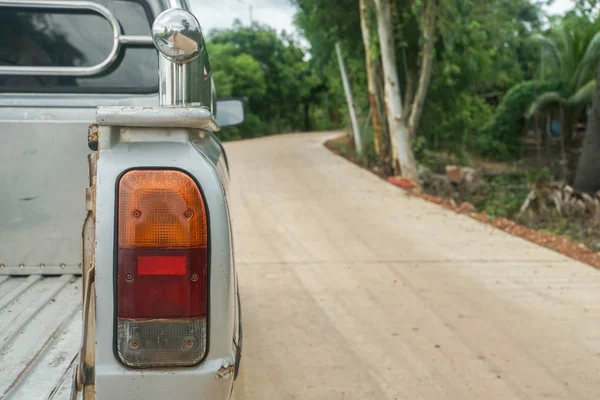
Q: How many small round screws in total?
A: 6